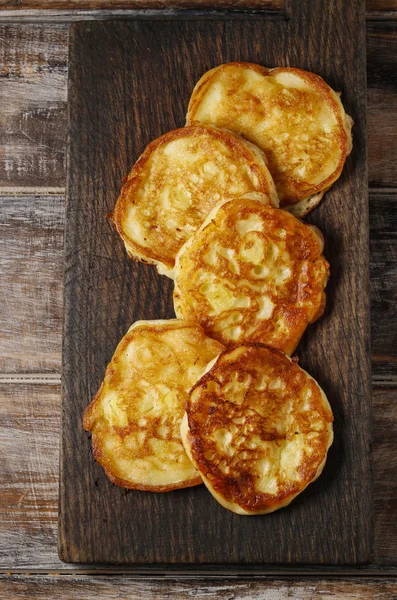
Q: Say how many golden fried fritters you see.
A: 5